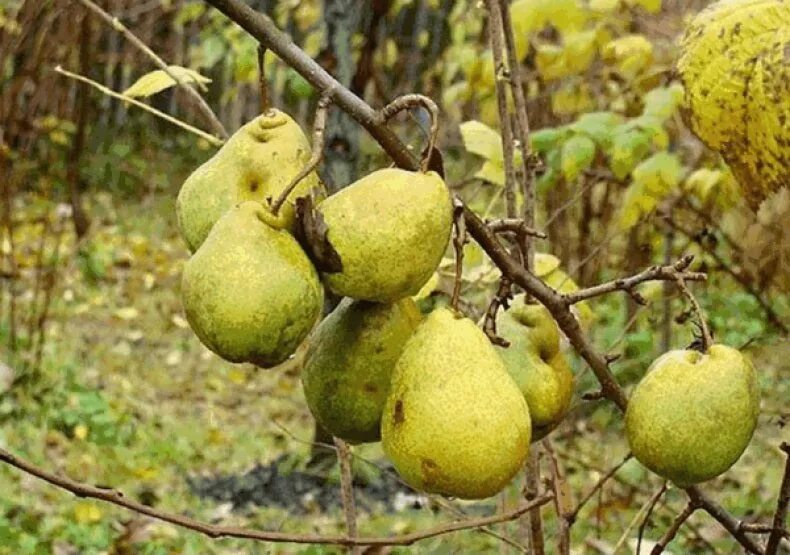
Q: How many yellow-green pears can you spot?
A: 7